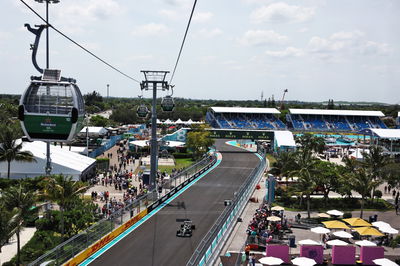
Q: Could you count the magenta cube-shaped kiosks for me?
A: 4